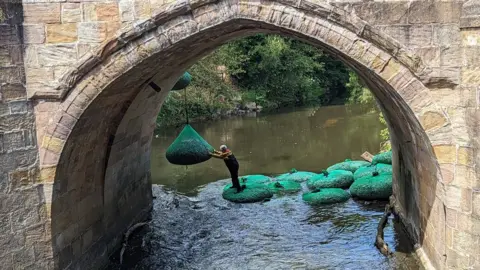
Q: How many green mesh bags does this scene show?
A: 12